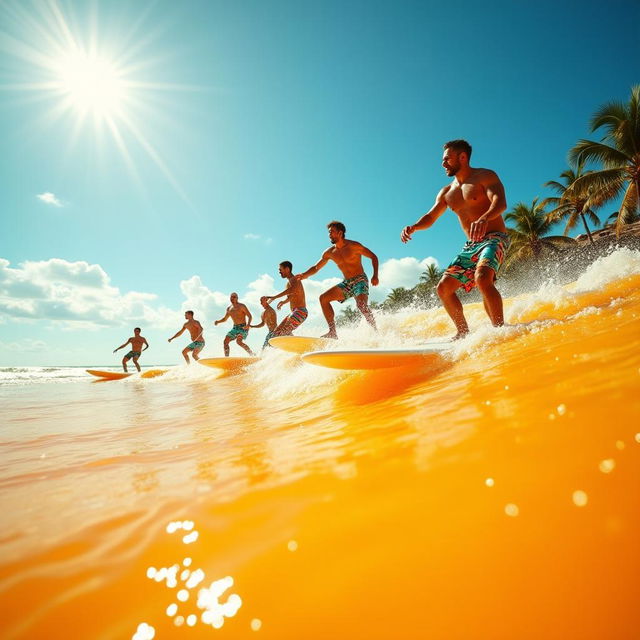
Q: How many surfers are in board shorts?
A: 7